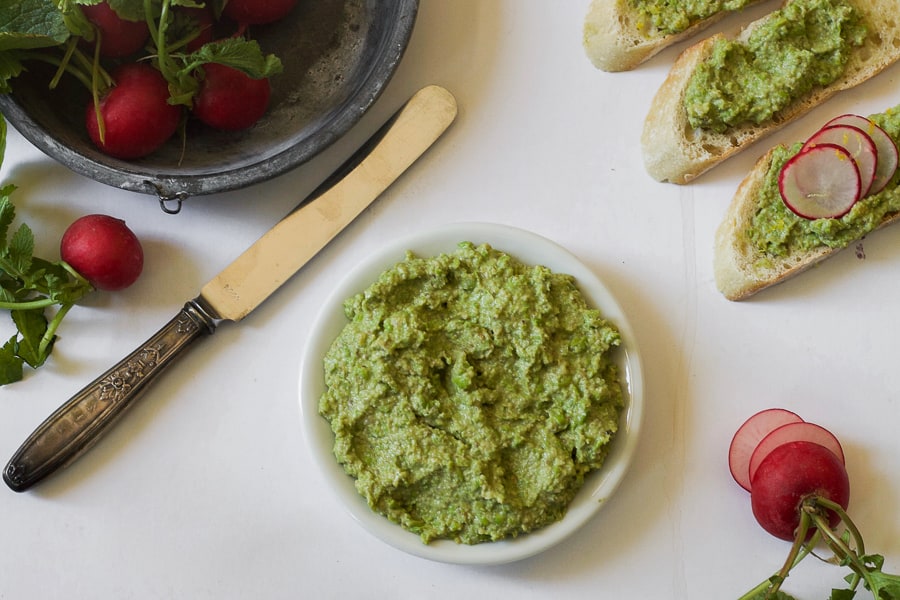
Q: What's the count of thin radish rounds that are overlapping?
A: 5